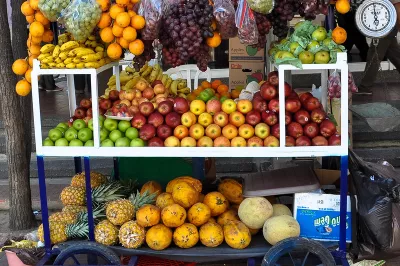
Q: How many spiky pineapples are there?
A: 8